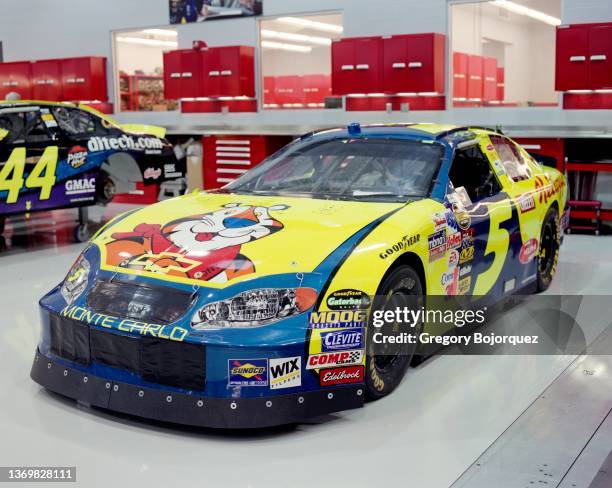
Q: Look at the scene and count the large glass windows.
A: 3